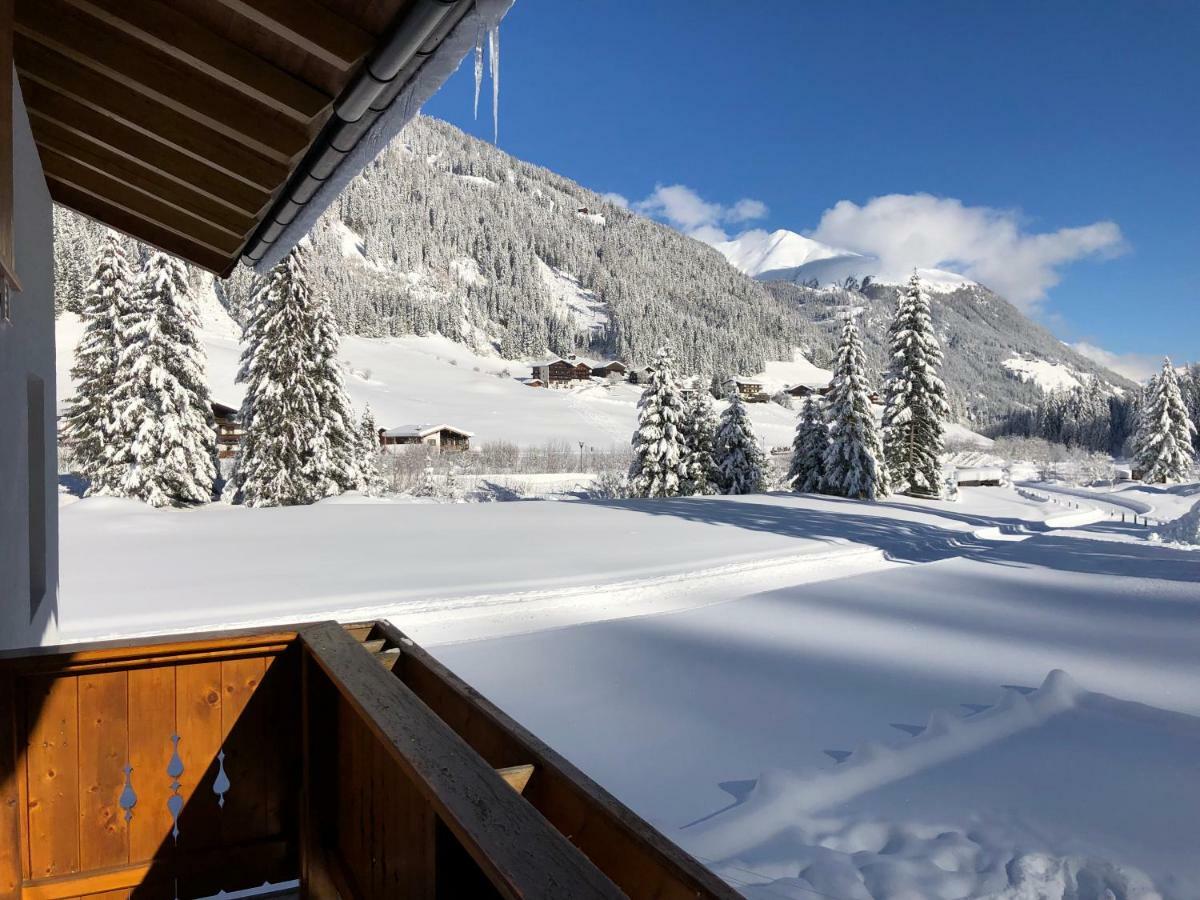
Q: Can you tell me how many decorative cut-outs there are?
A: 3